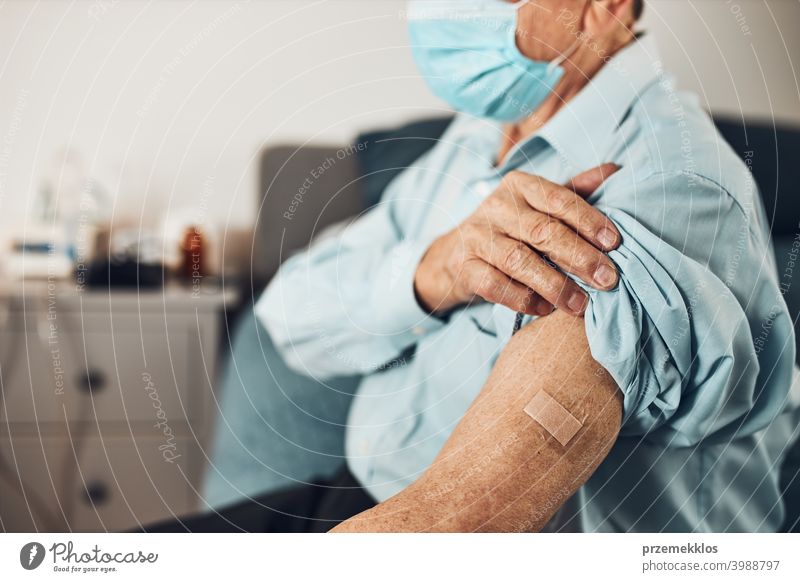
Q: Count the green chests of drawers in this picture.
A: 0